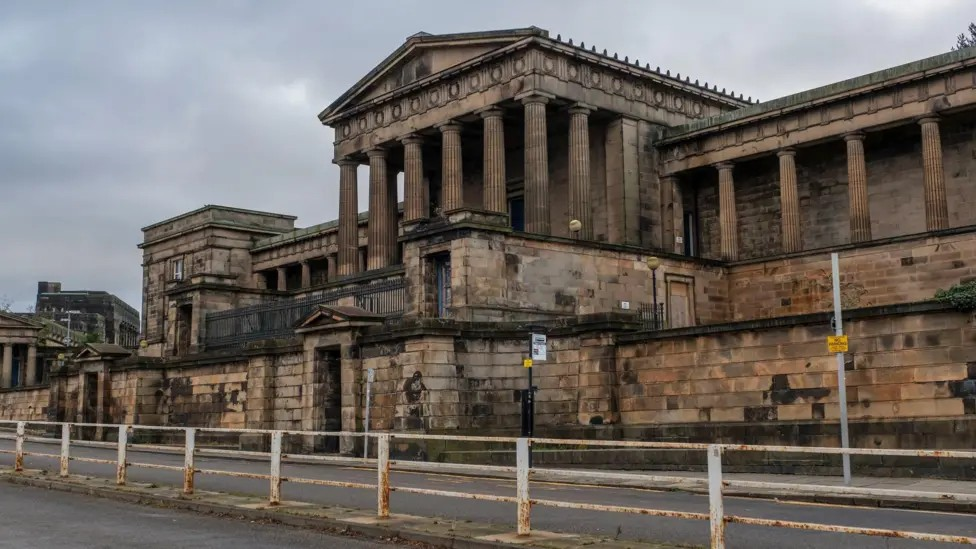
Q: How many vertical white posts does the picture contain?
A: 8